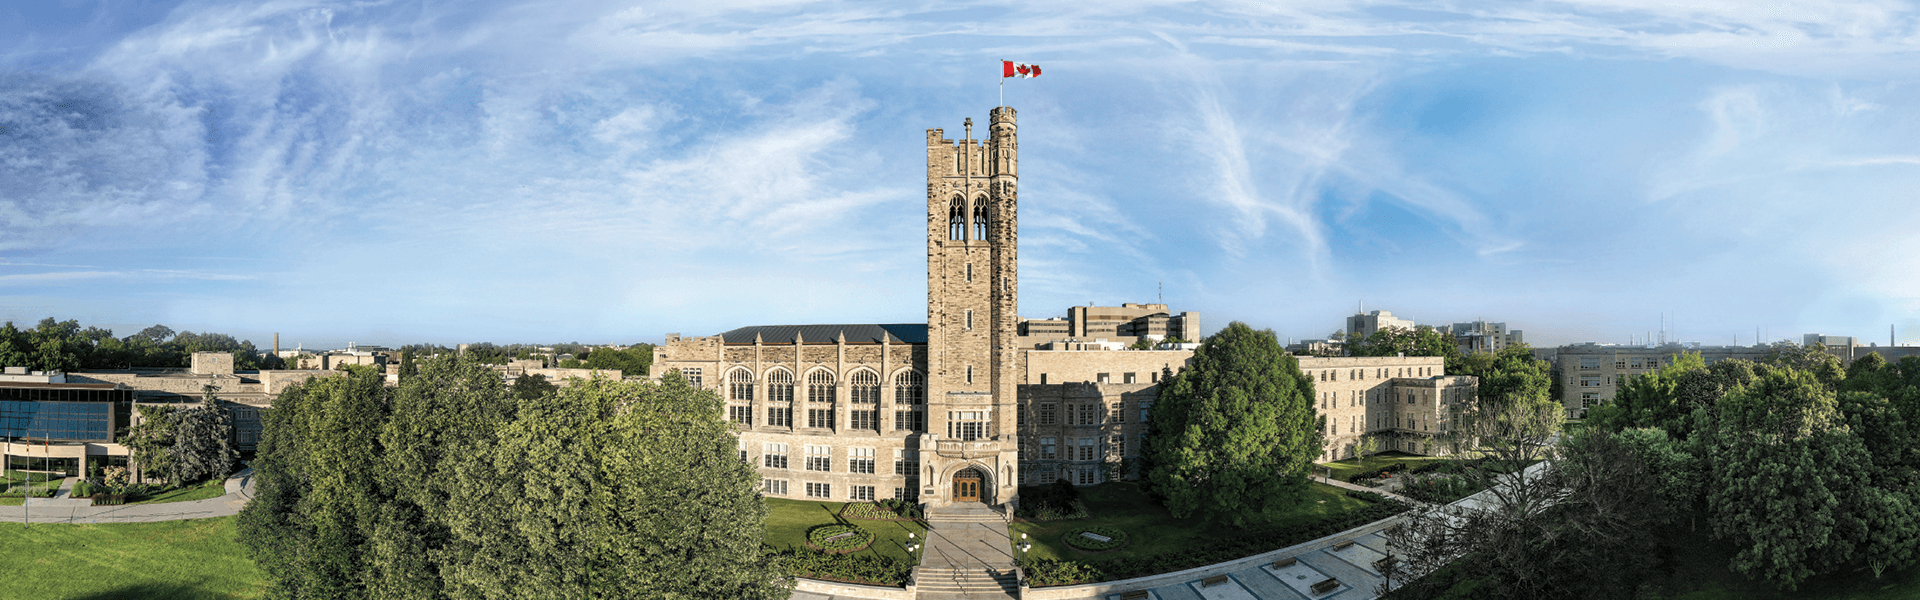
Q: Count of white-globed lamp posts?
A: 2